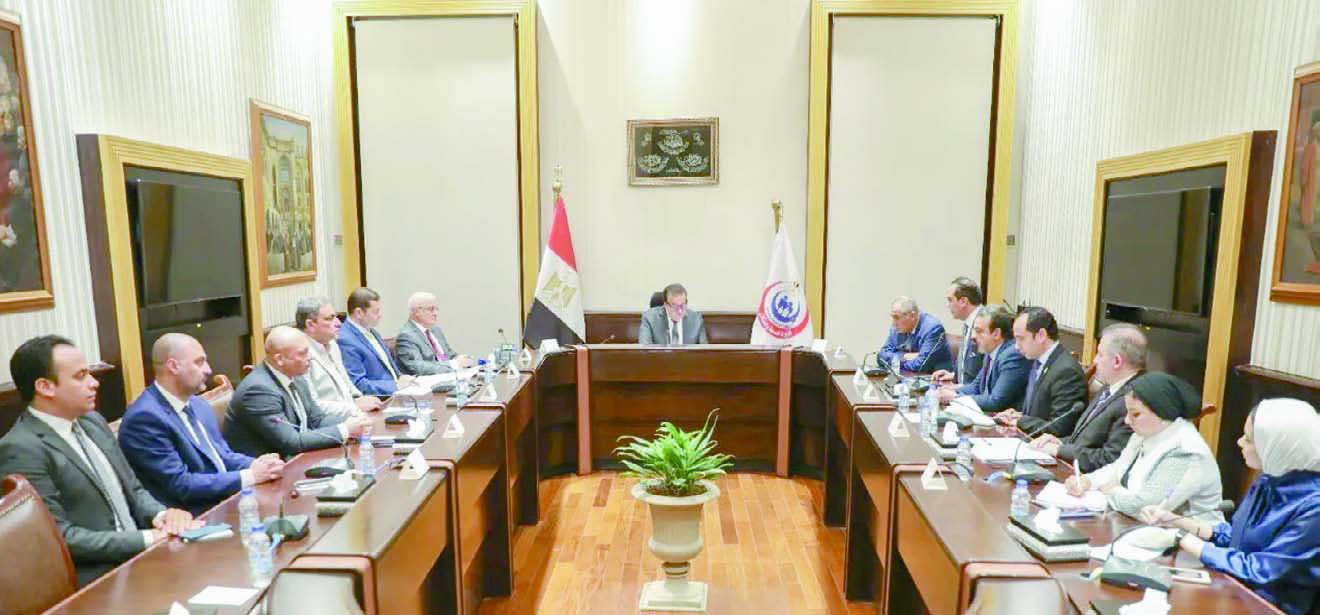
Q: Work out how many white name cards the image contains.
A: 12